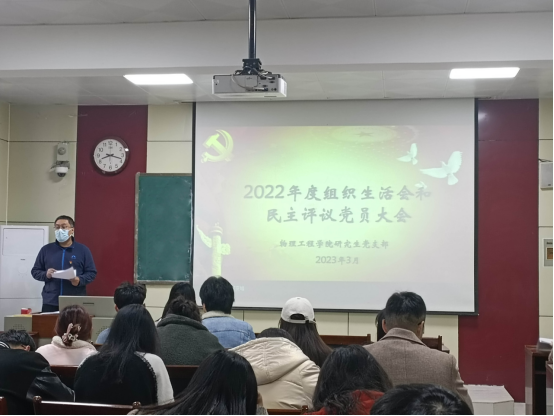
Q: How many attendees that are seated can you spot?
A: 14